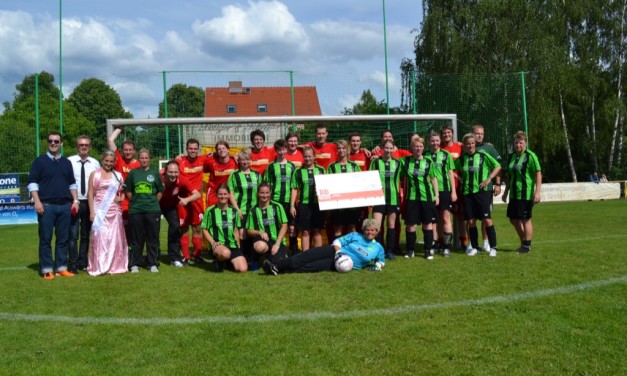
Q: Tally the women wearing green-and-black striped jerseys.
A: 11